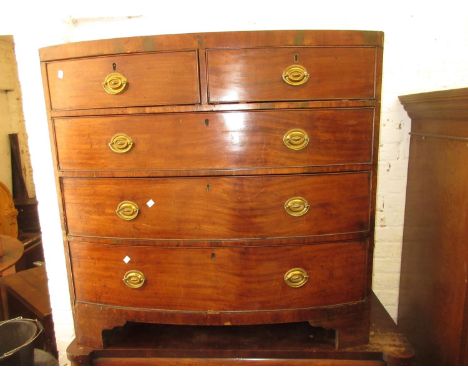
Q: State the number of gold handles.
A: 8